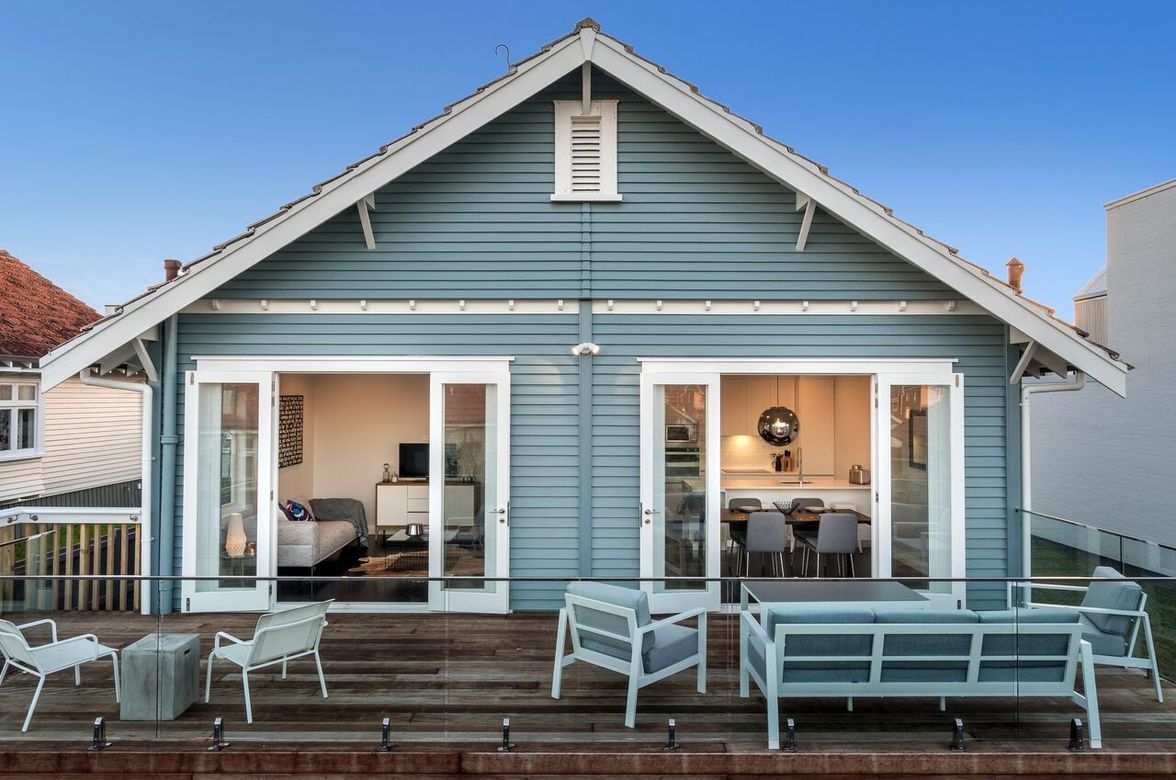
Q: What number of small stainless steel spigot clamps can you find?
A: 8